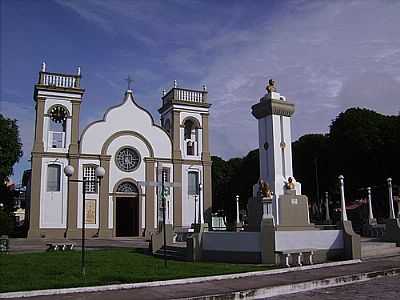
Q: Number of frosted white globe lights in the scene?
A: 2